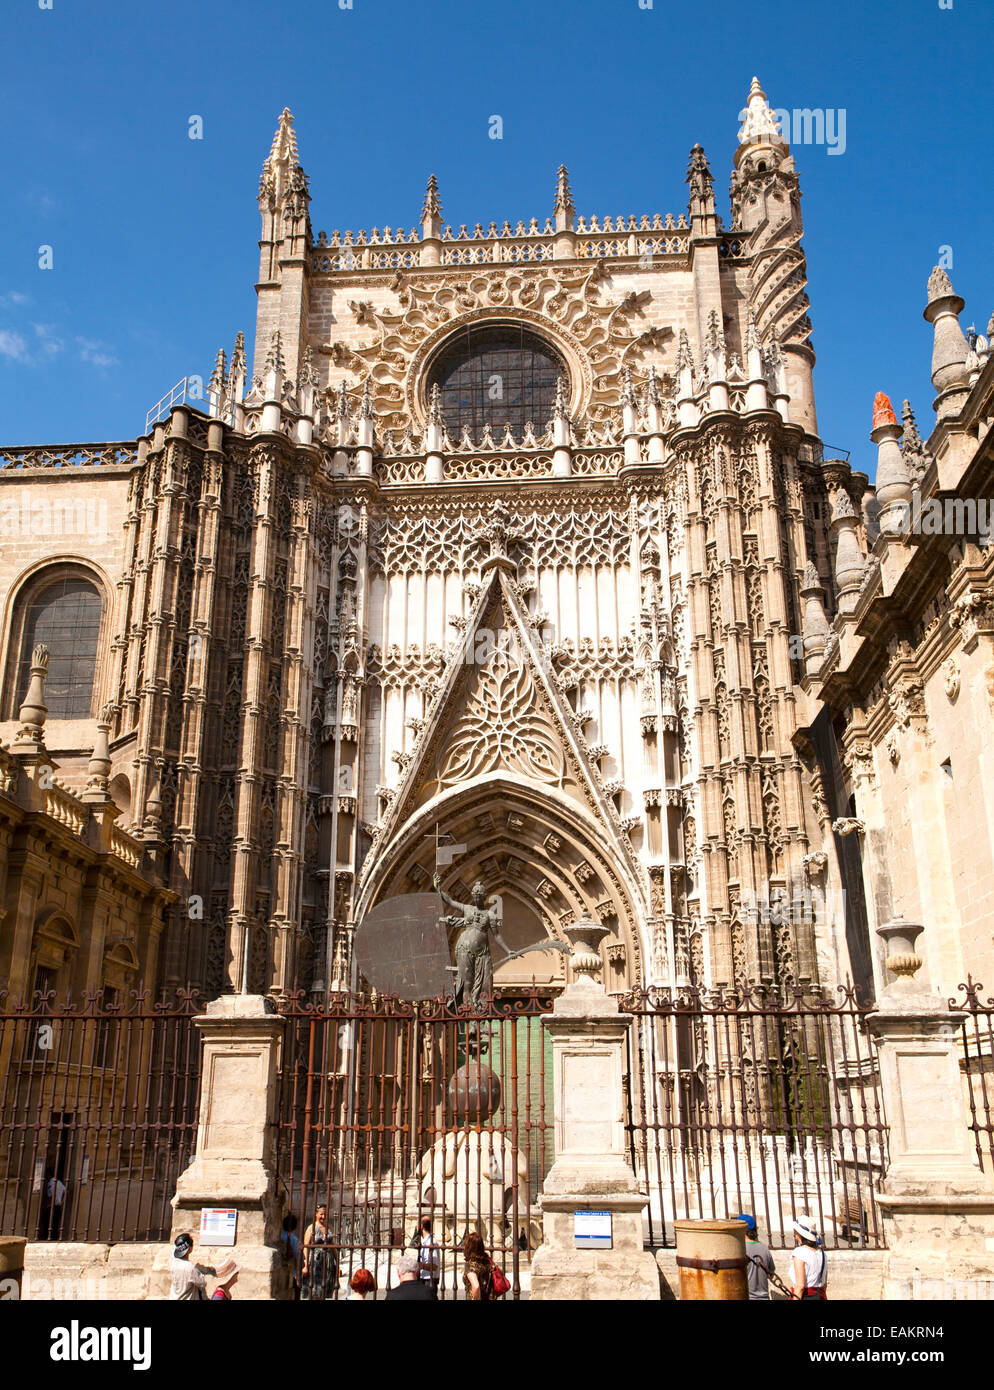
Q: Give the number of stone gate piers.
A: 3